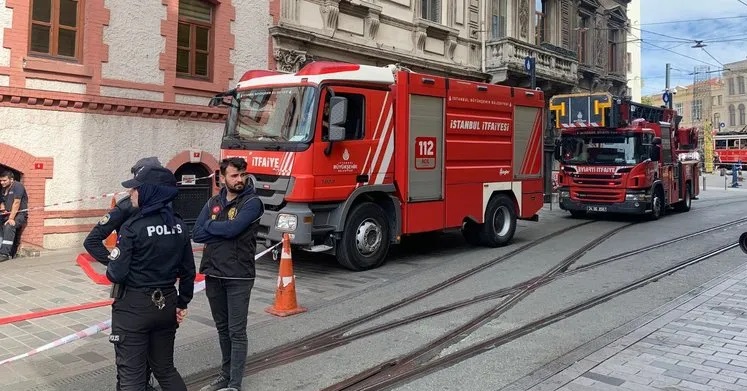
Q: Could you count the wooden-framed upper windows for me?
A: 2